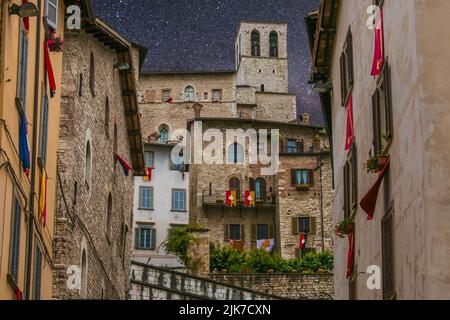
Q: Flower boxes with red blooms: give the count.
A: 3